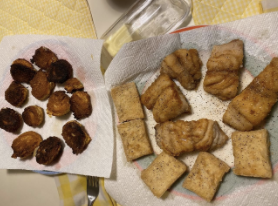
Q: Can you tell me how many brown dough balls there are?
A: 13